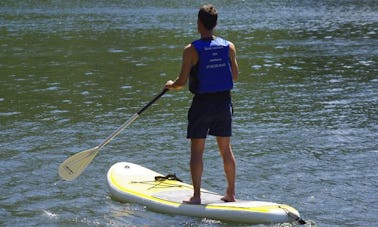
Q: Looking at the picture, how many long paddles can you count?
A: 1